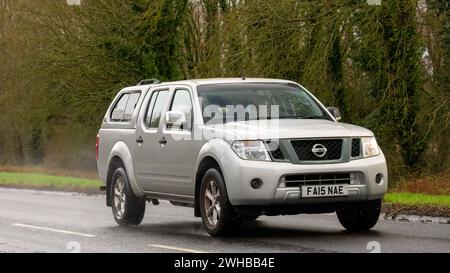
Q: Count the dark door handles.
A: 2